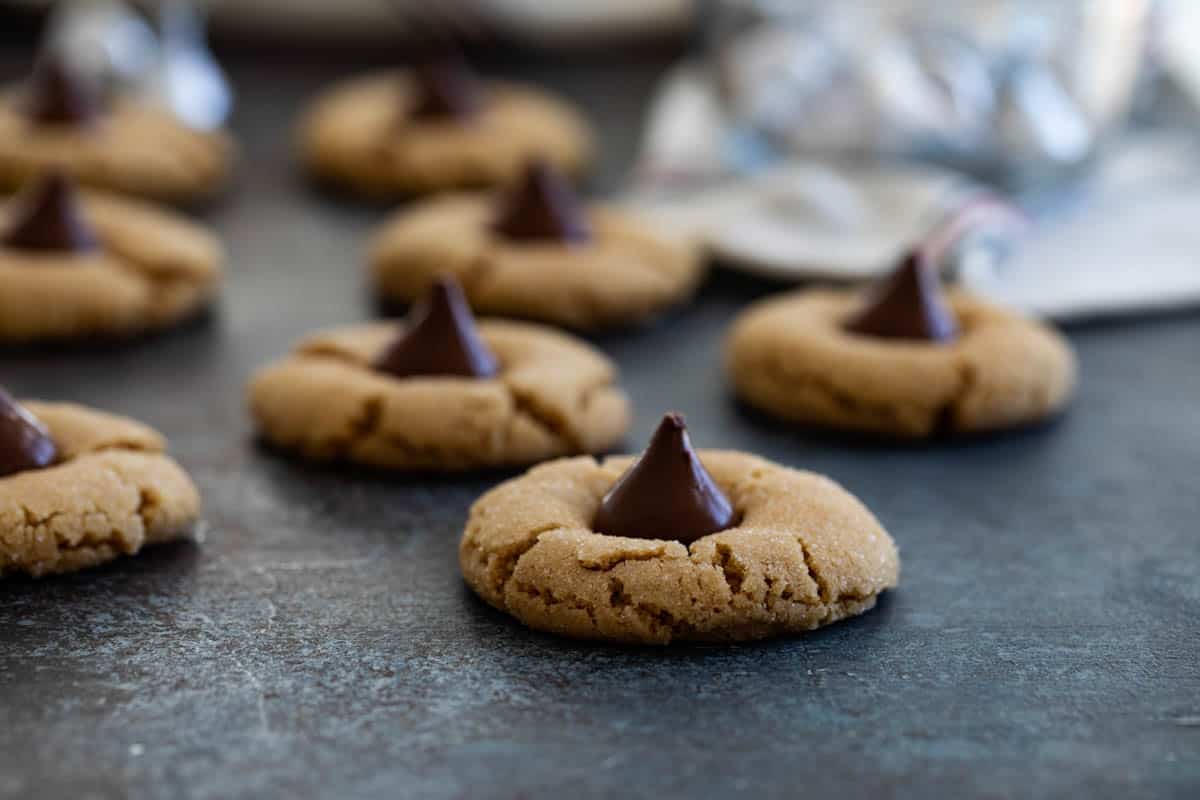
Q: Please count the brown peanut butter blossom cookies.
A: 8